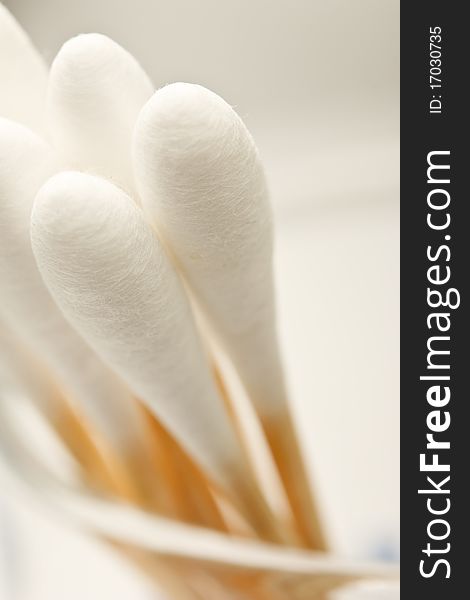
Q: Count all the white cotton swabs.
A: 5